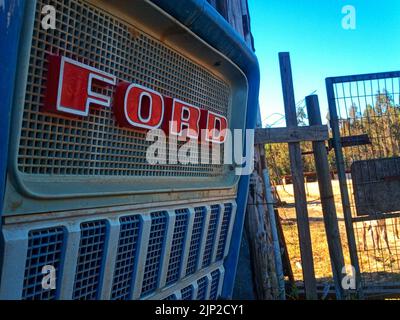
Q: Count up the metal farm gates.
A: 1